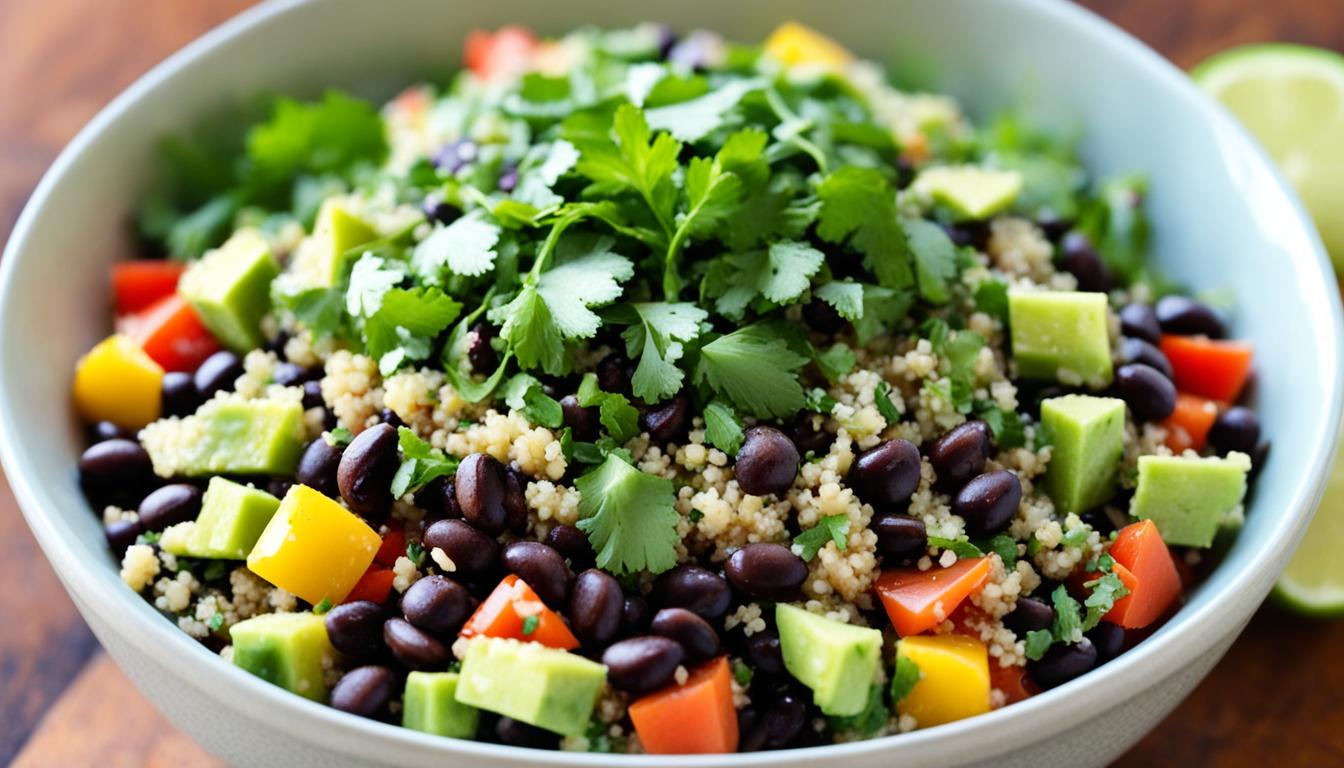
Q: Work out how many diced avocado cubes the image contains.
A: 12